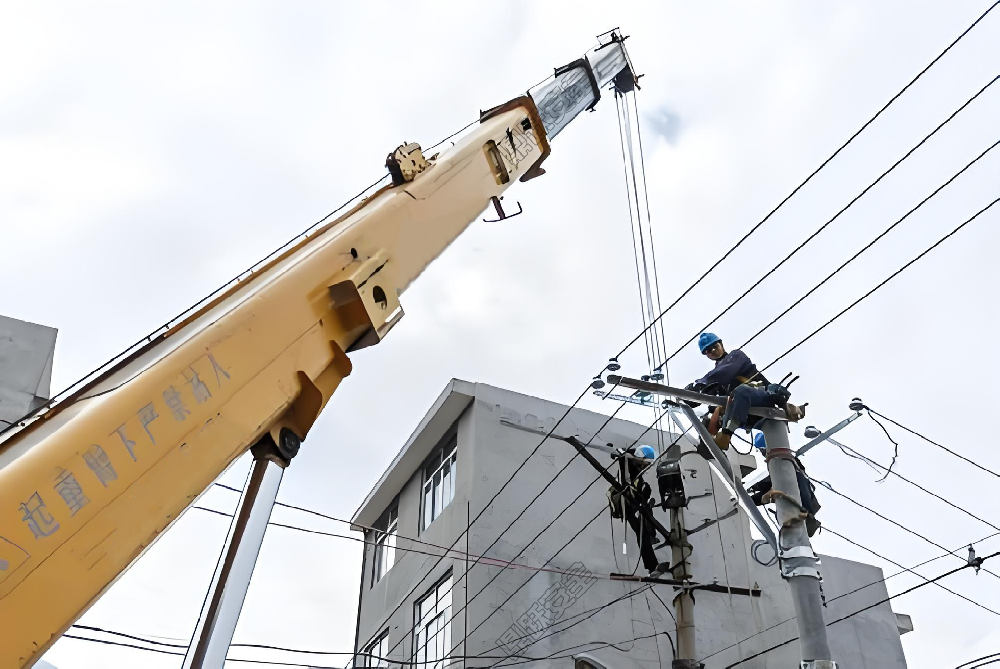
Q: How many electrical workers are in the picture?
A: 3